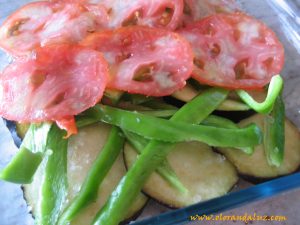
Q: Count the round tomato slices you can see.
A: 6